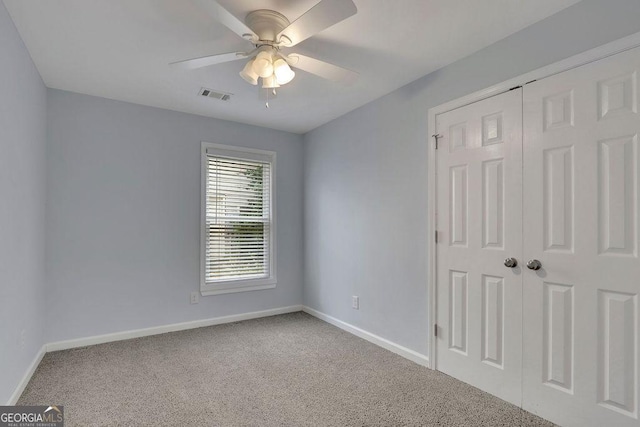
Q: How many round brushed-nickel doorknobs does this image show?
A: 2